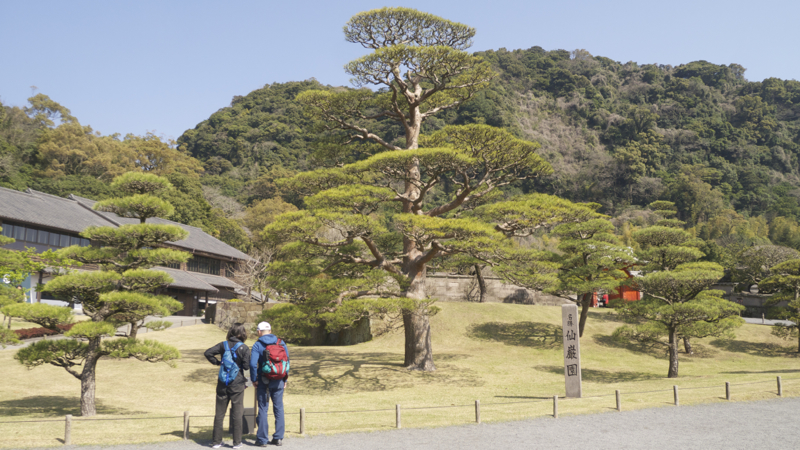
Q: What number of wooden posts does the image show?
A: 10